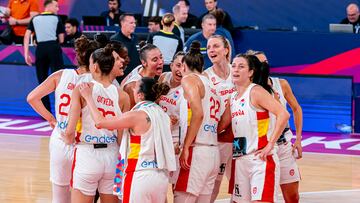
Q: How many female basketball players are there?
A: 11